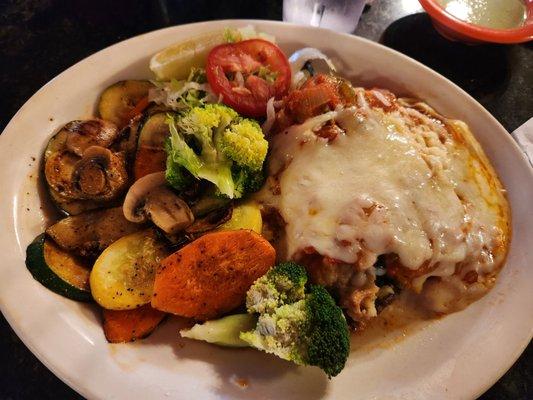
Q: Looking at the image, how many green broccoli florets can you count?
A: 2